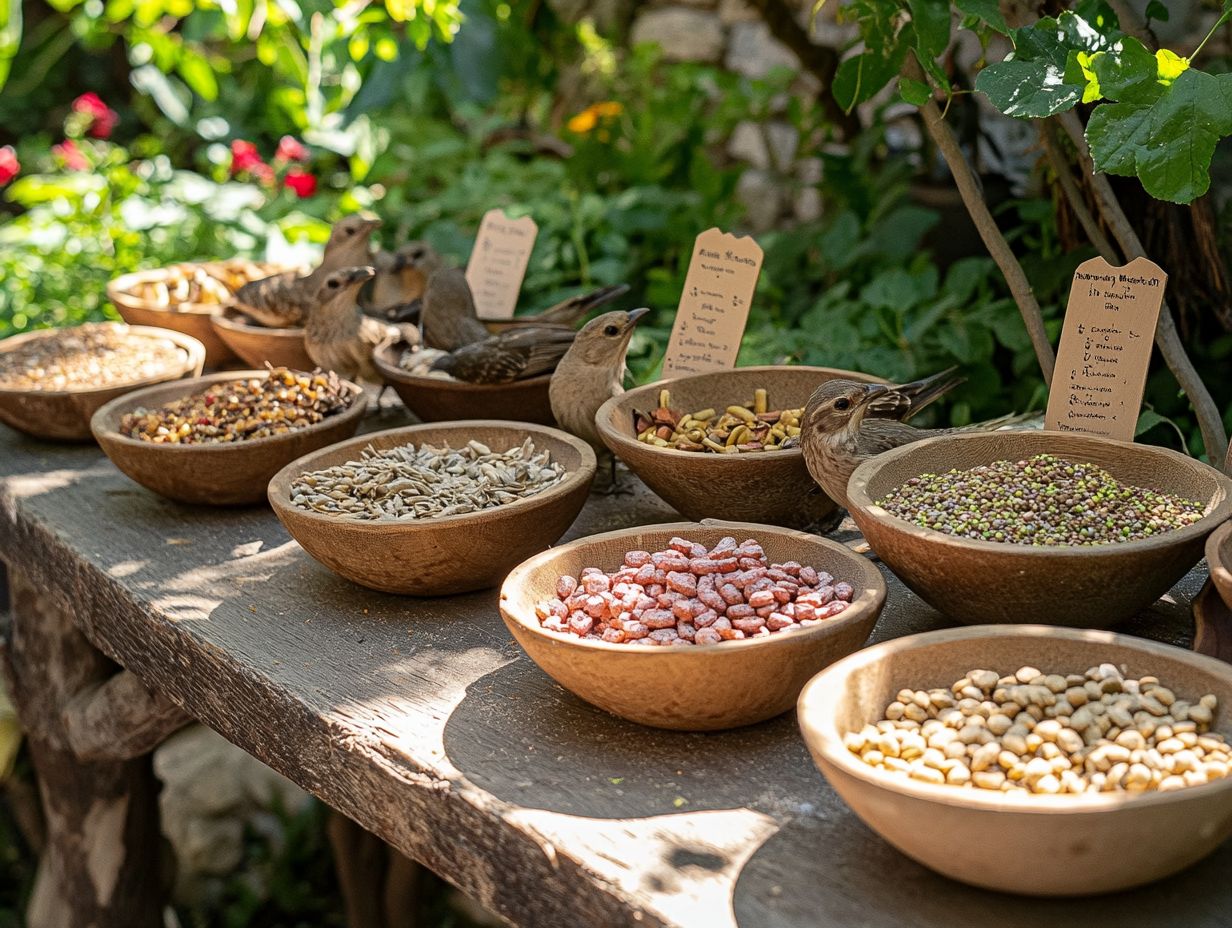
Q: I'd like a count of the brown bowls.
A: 11